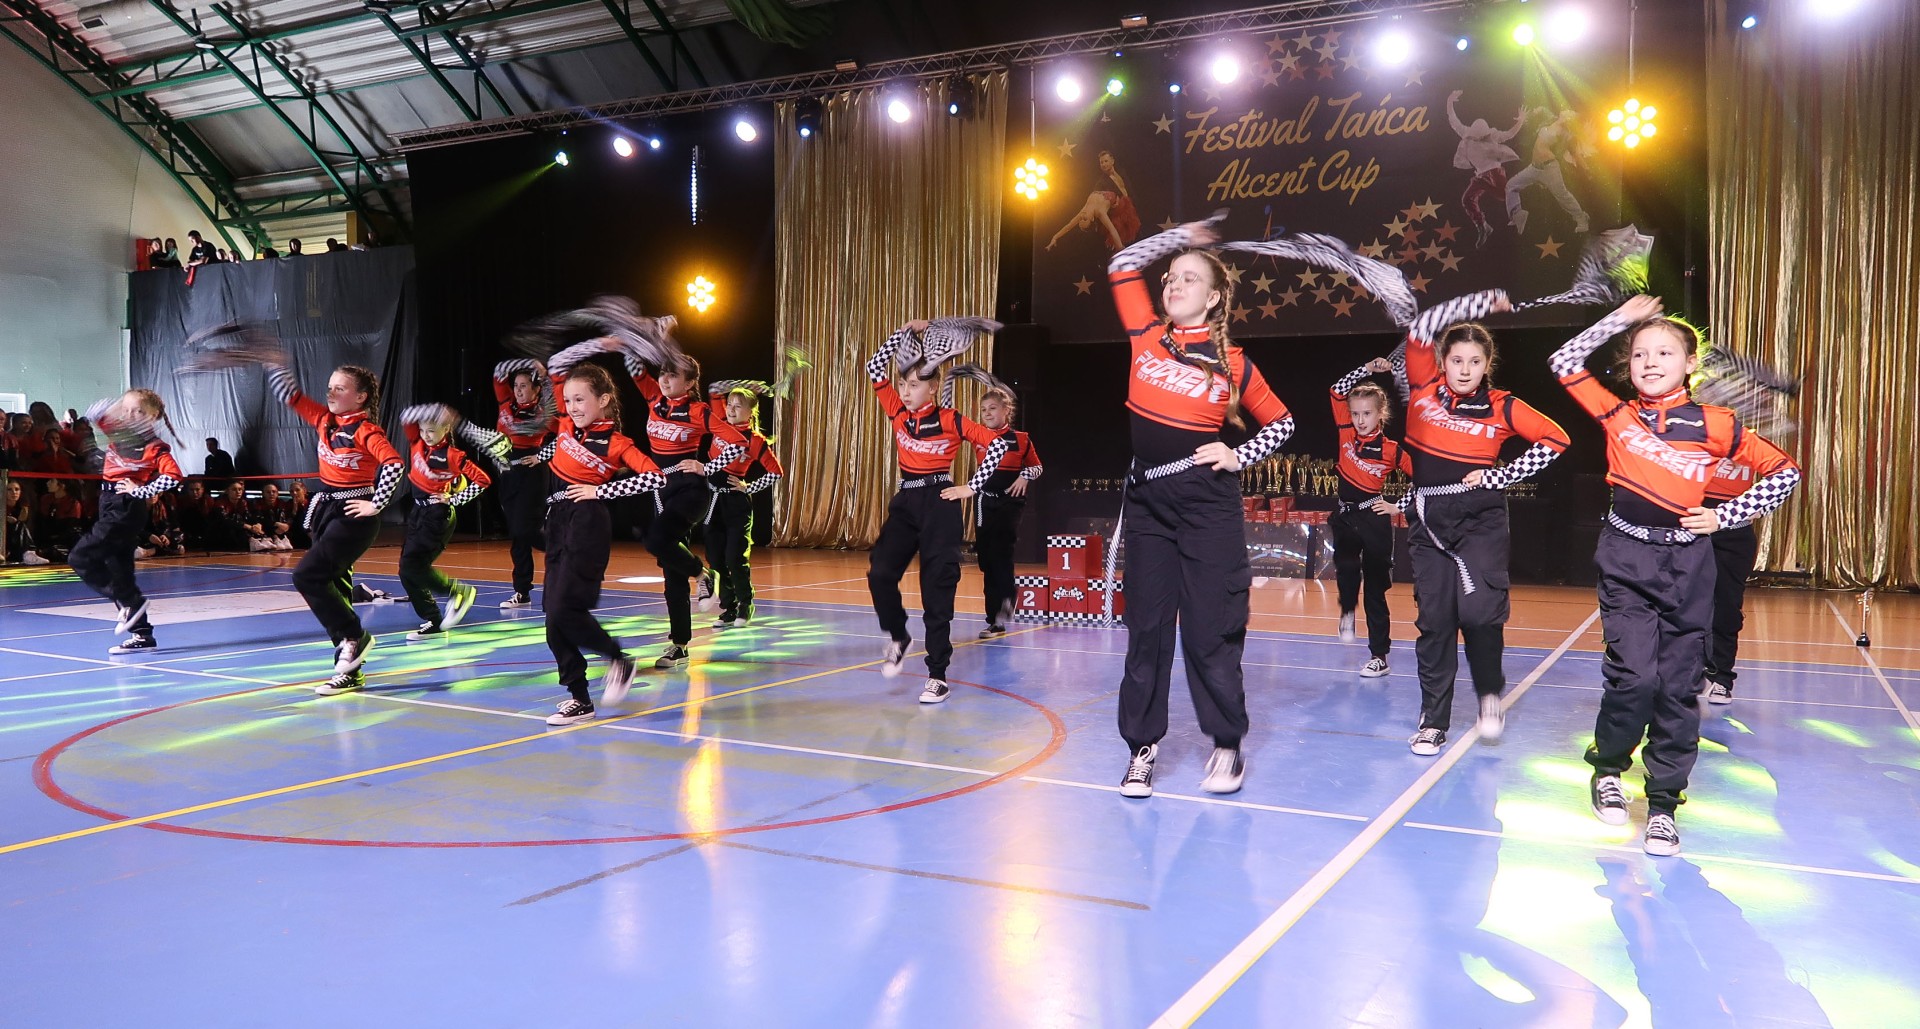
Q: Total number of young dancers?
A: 14